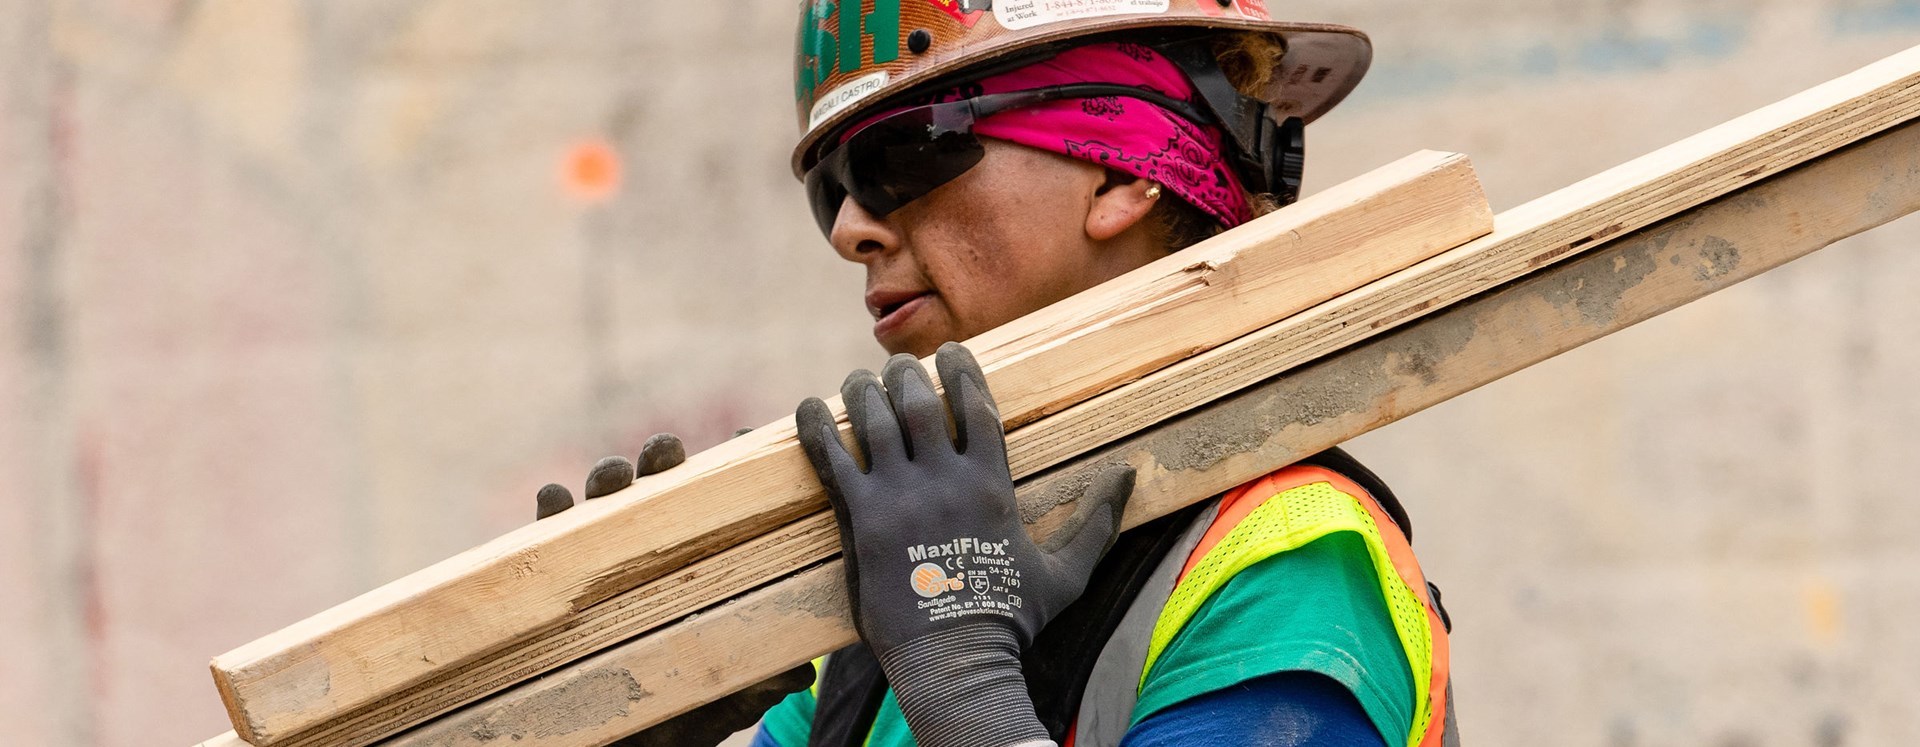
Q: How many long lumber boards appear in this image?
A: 3